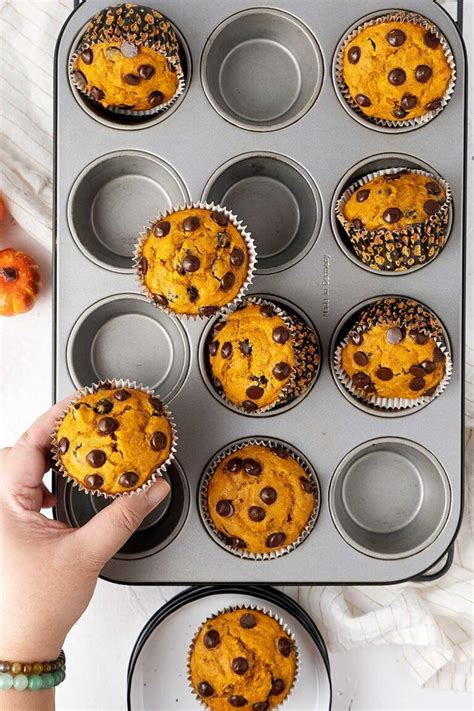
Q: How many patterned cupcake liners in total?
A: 4